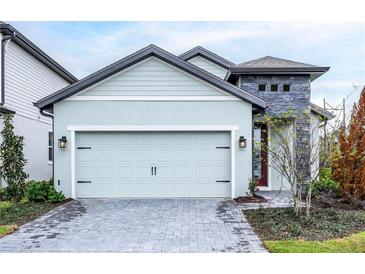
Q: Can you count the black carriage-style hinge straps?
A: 4